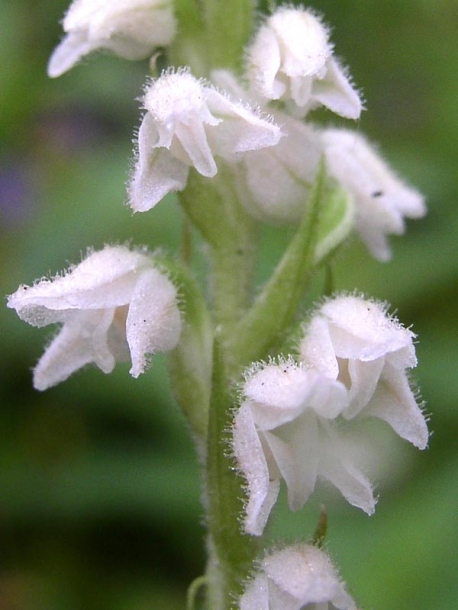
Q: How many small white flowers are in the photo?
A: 8